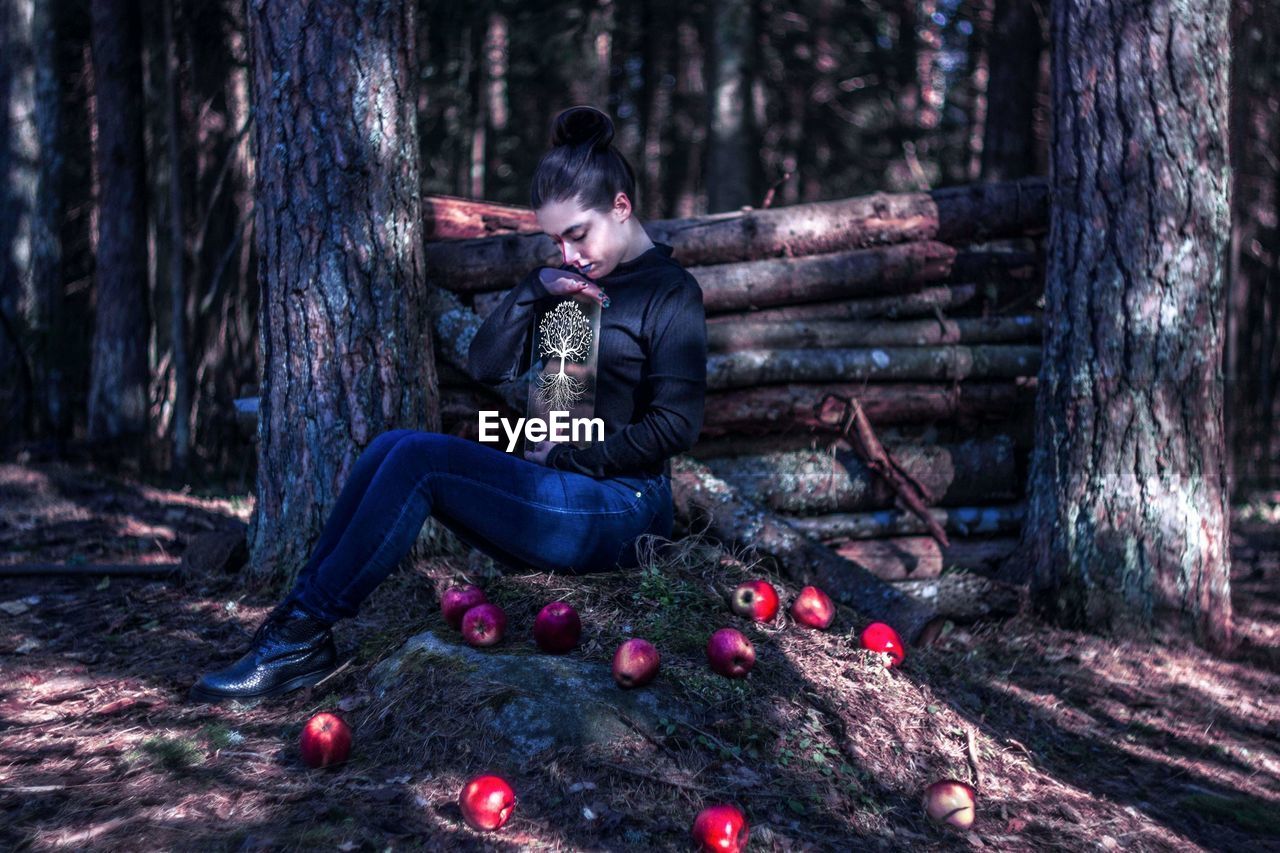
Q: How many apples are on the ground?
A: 12